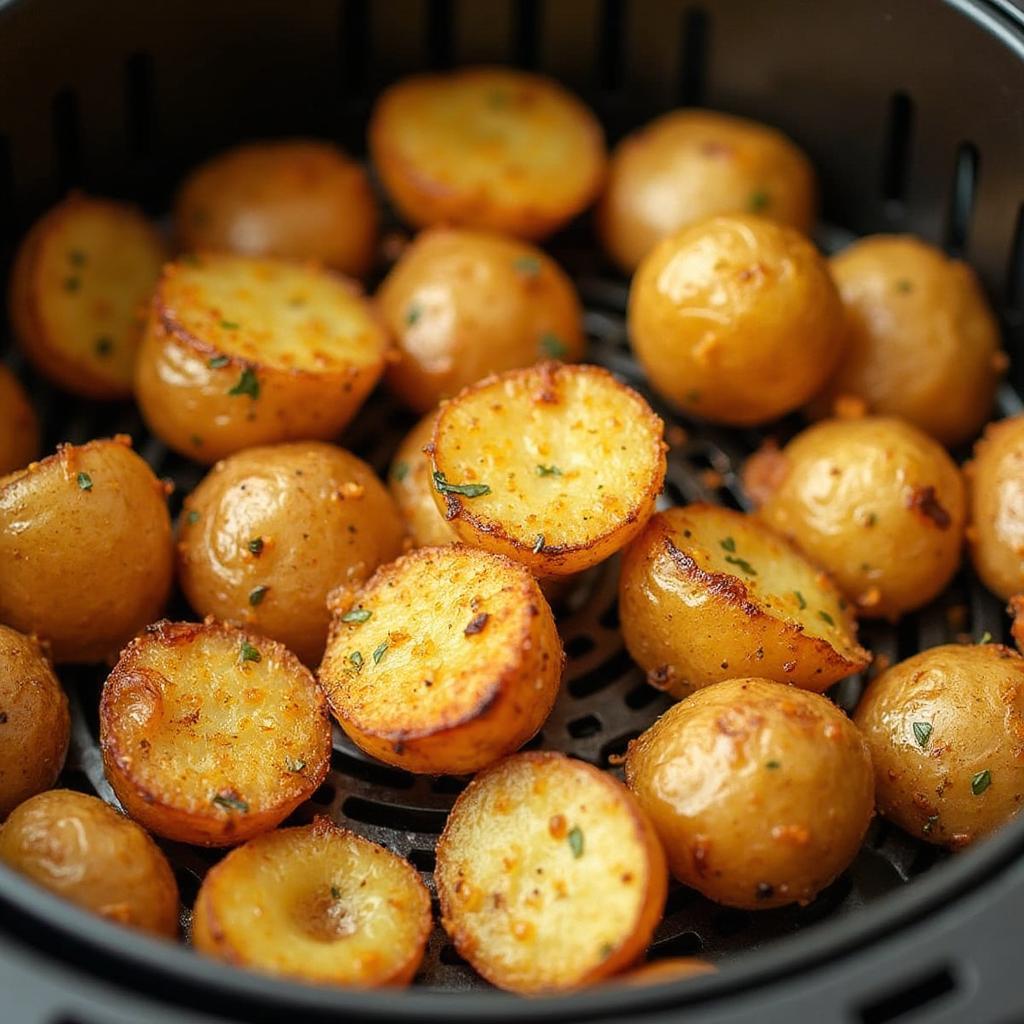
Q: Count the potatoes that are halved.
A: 9